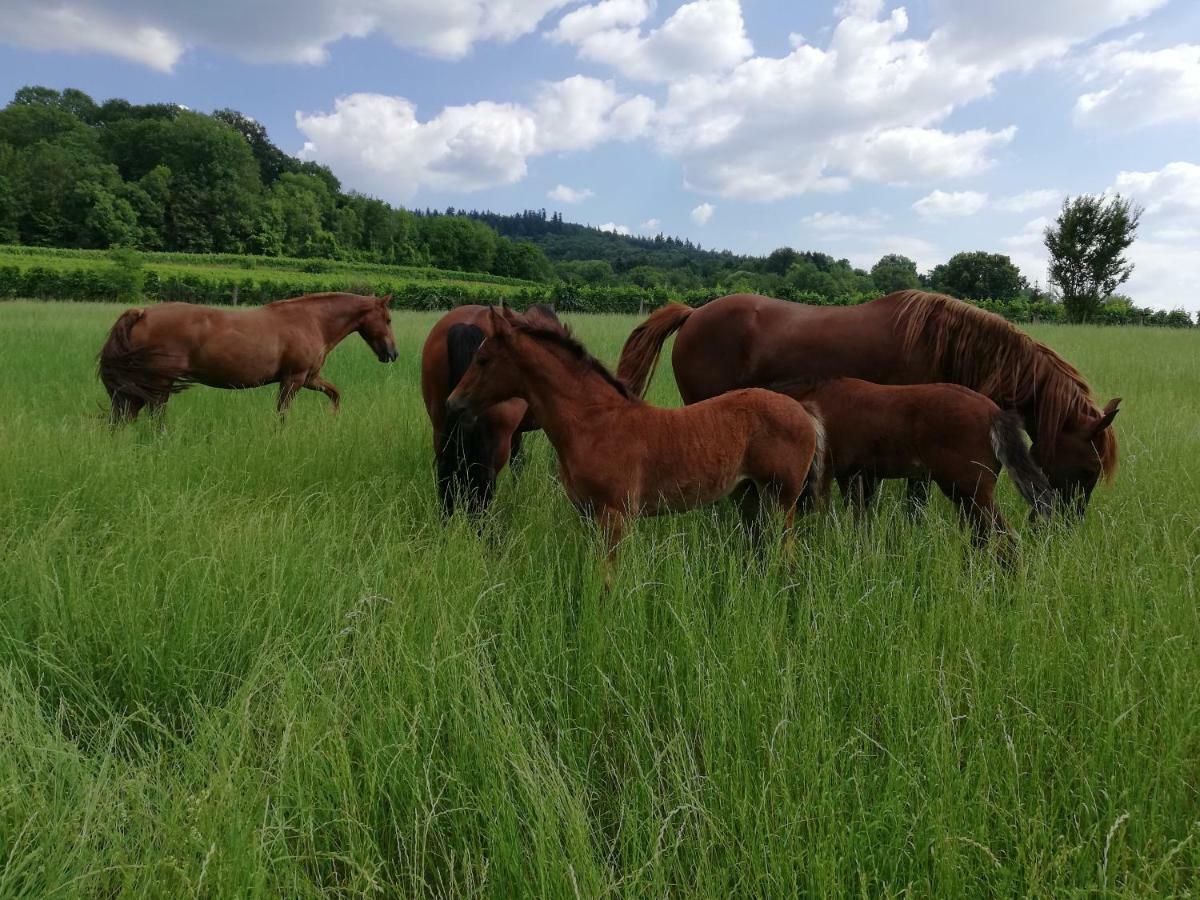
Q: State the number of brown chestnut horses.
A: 5